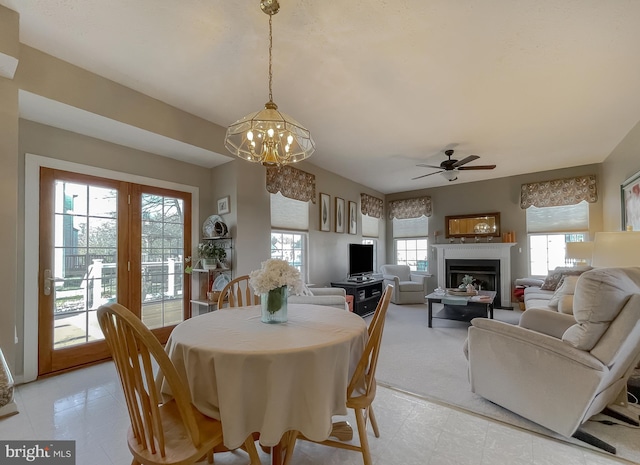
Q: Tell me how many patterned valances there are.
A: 4